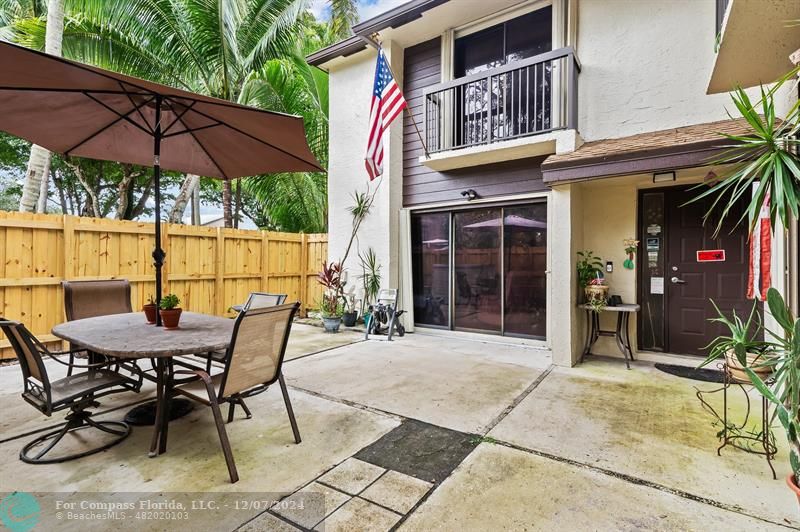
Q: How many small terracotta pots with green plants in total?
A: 2